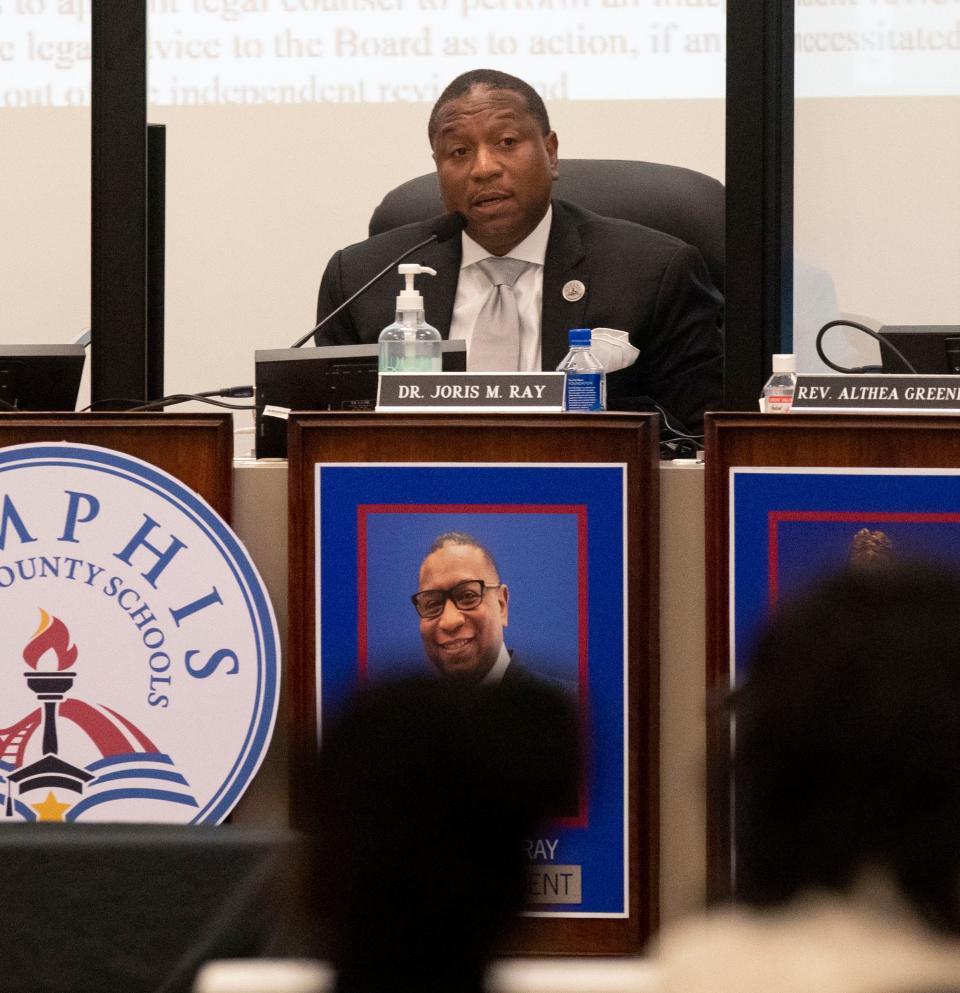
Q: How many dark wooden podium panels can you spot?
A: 3